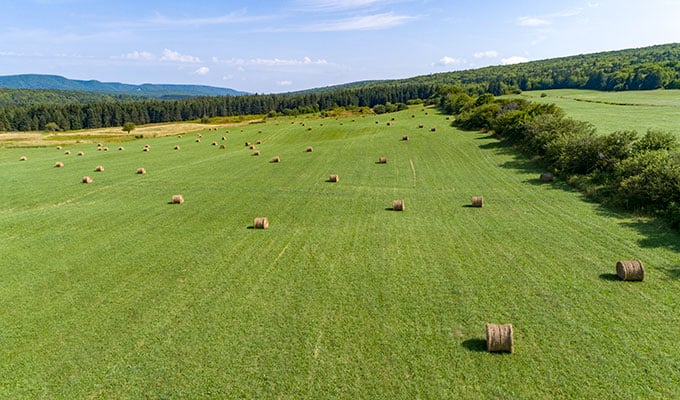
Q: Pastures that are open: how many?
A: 2